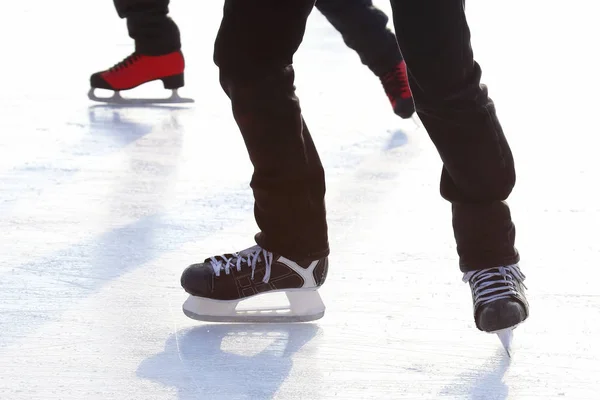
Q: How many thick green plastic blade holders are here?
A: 0